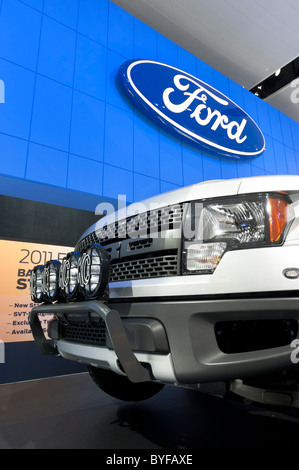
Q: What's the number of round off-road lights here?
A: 4